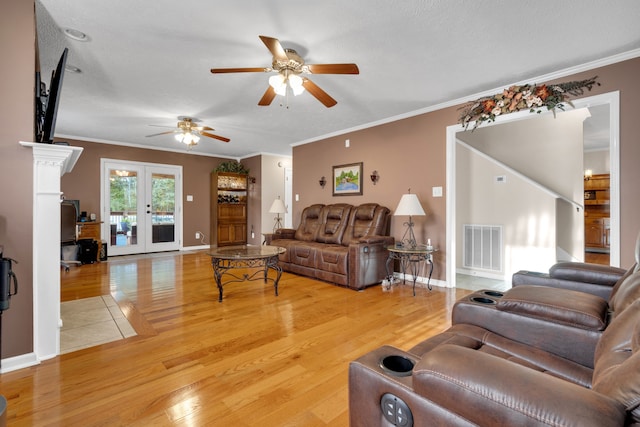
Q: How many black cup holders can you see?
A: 3